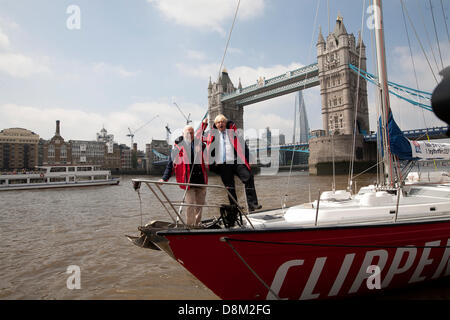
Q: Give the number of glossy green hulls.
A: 0